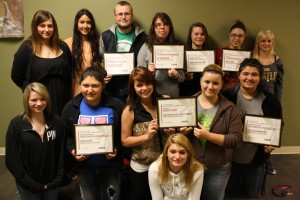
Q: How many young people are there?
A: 13